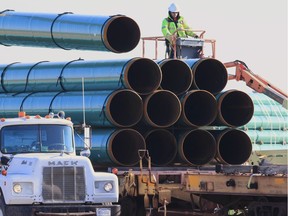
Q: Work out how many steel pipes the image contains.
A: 12